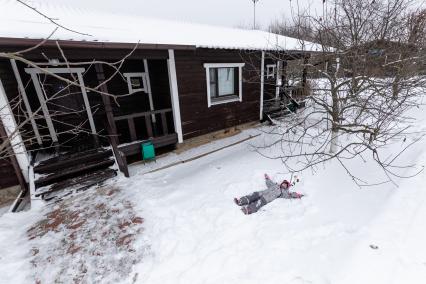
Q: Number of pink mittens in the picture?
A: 2